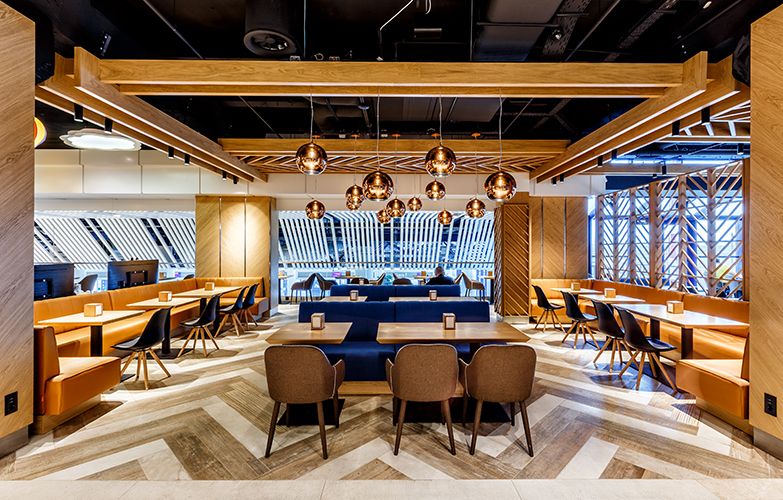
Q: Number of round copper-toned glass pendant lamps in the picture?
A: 13